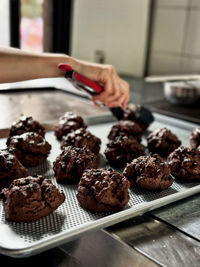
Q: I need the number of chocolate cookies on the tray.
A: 15